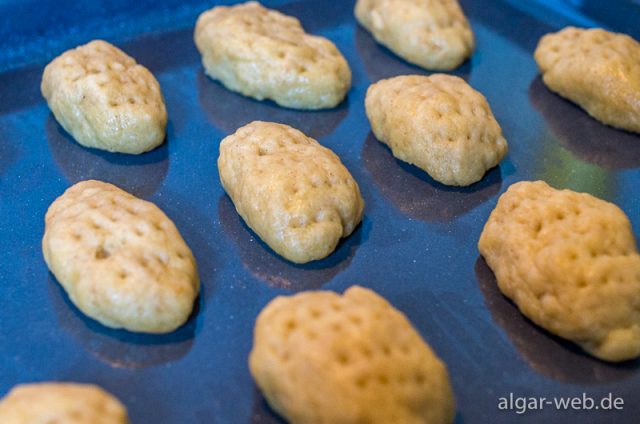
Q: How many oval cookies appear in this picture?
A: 10